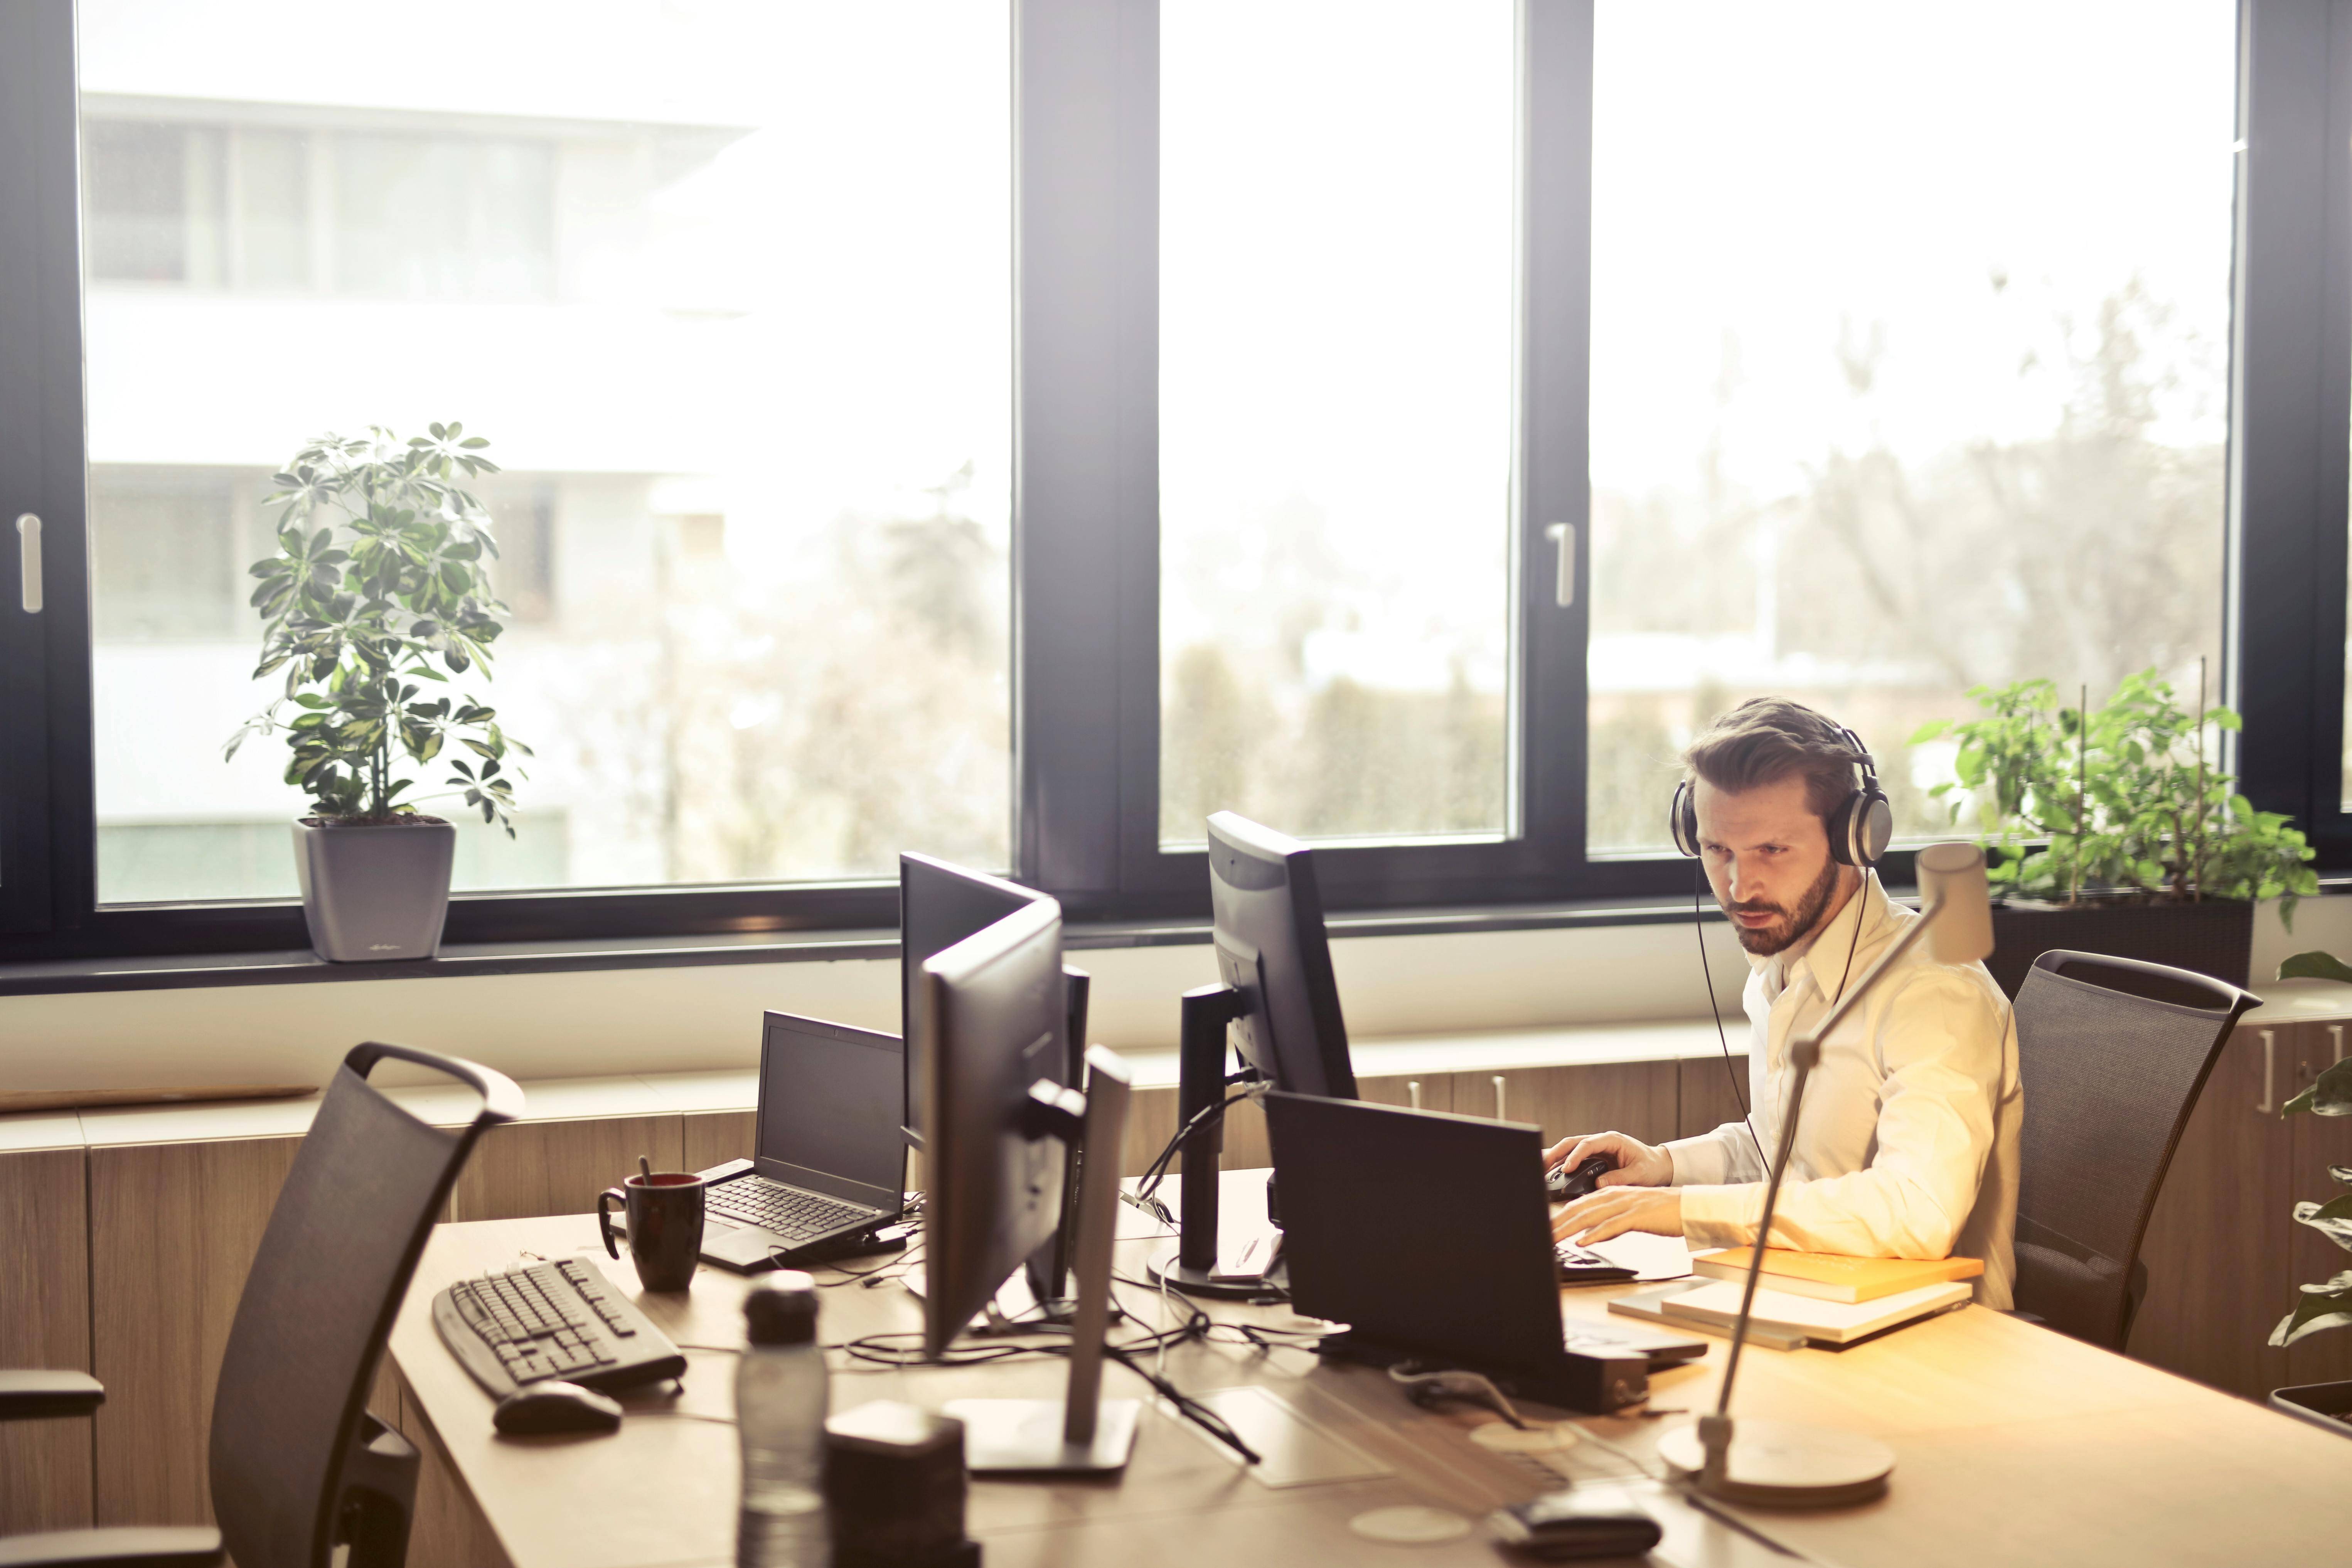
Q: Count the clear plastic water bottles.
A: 1